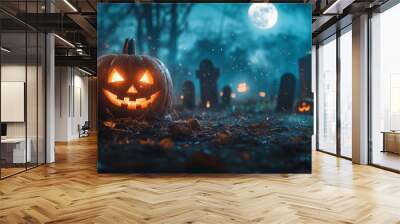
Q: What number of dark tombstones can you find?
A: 5